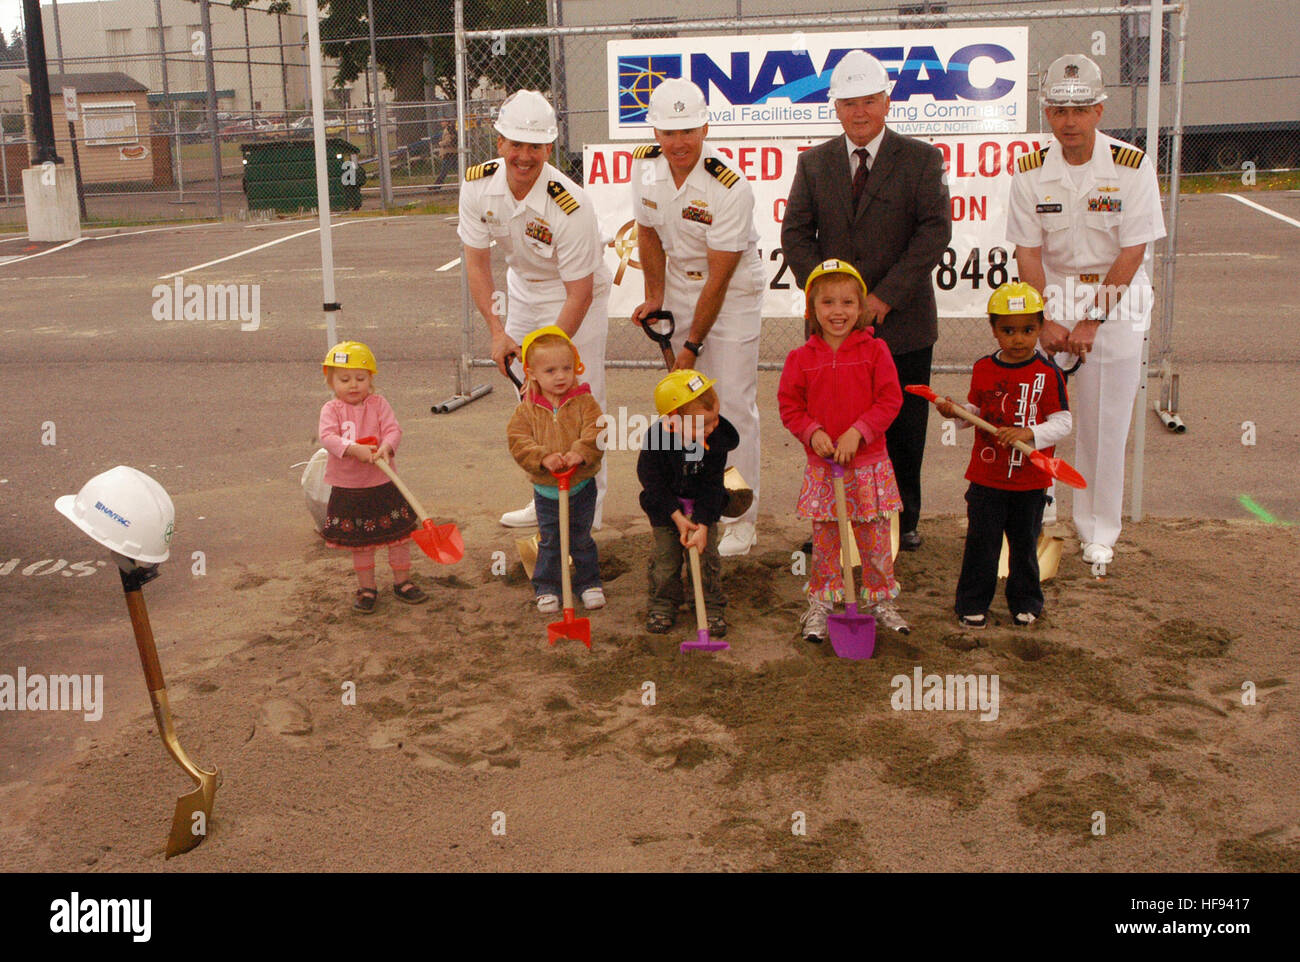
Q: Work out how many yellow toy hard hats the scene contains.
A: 5